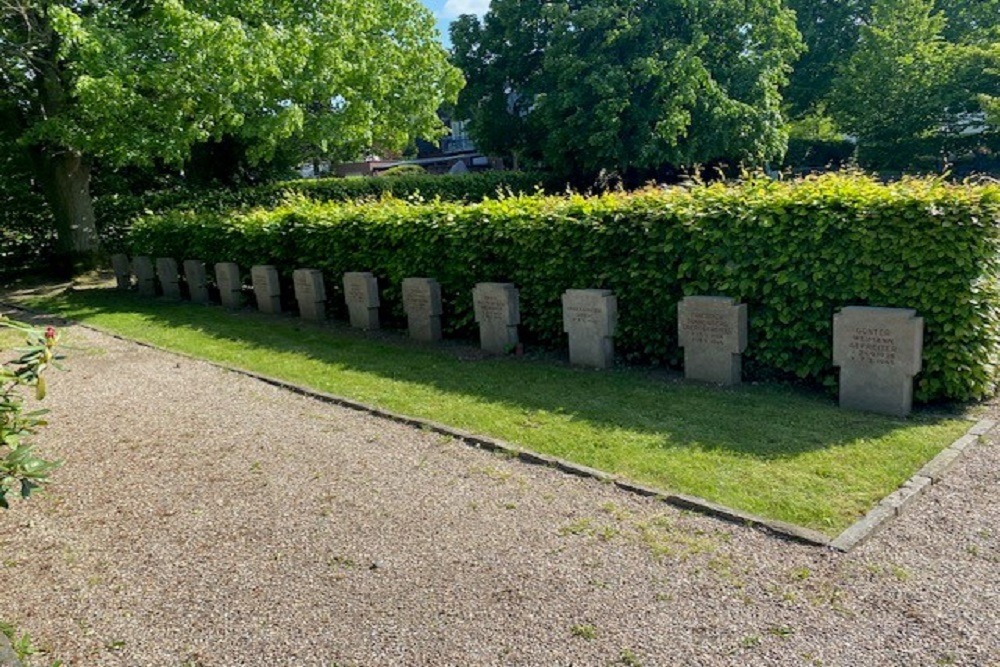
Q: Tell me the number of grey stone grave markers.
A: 13